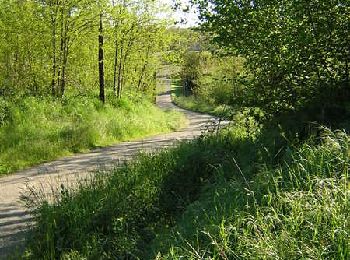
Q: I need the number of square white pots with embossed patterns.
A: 0